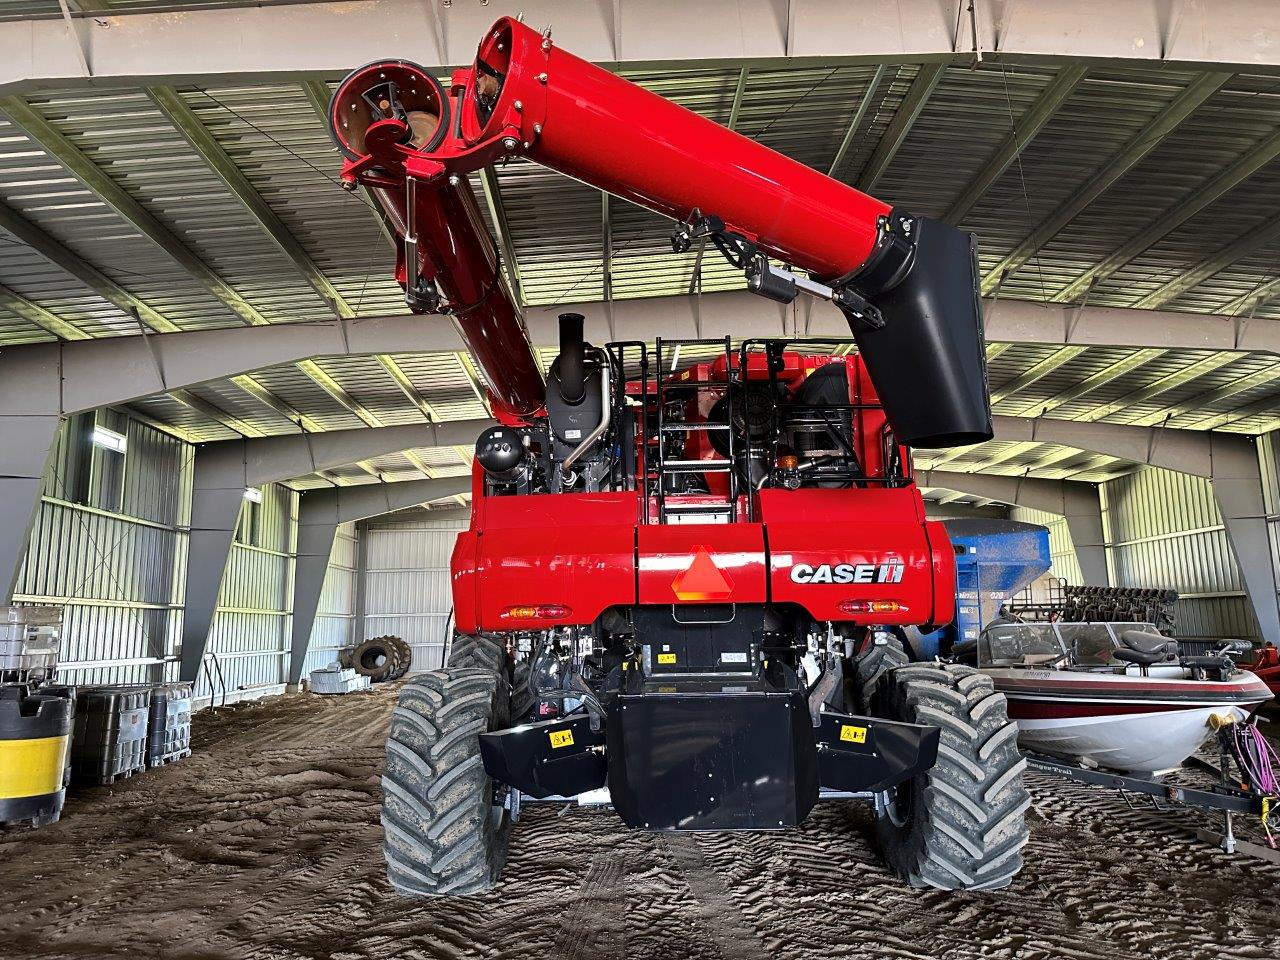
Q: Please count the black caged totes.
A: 2